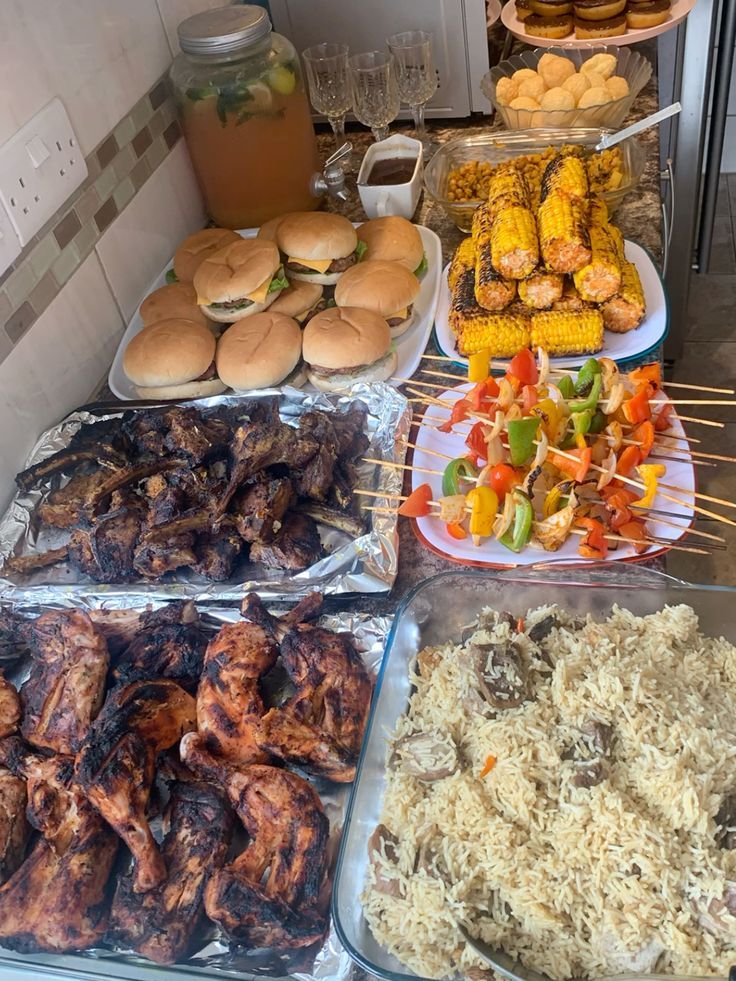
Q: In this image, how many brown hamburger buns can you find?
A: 11